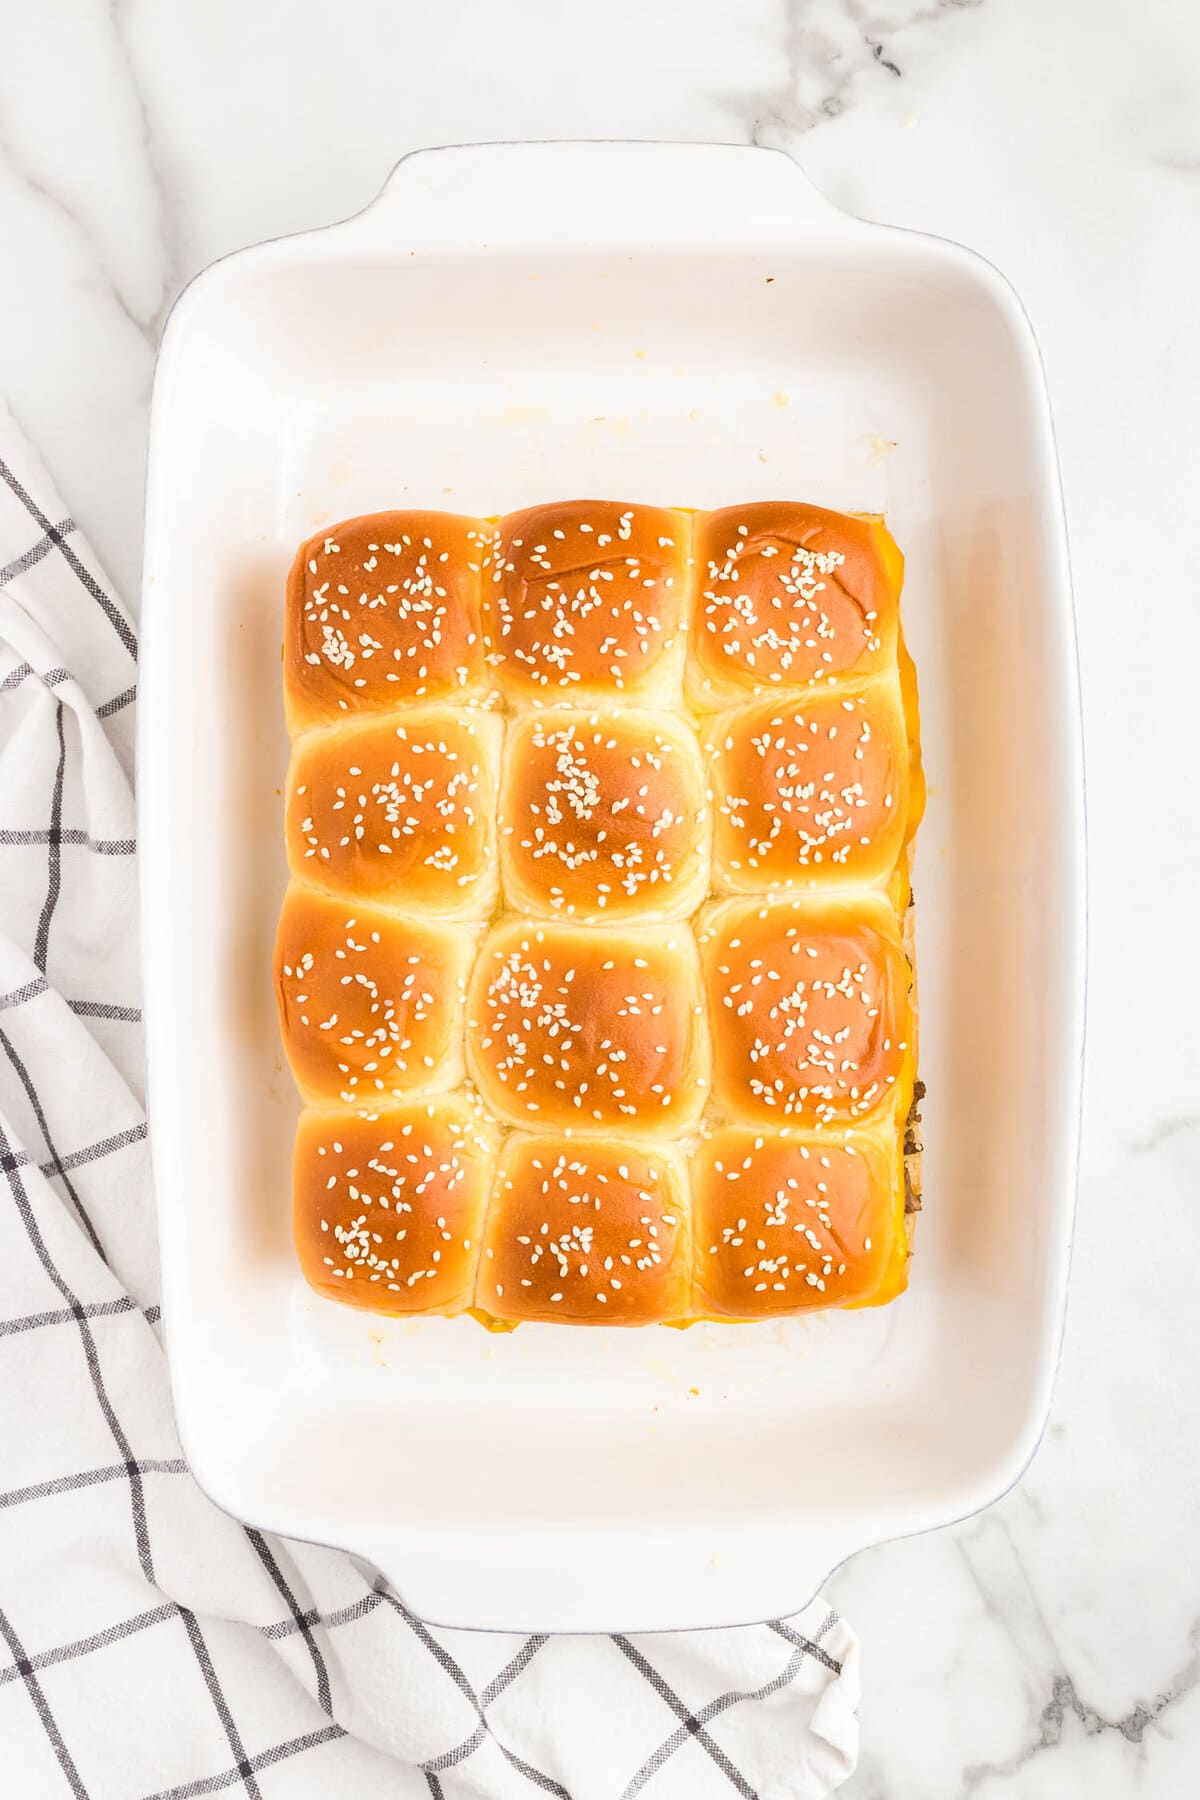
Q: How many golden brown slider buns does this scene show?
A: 12